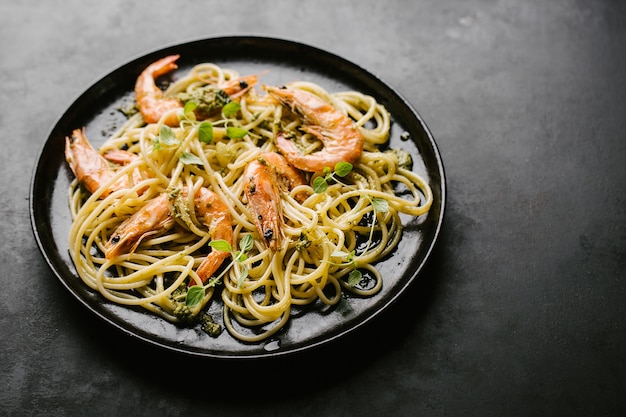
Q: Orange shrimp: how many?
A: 5